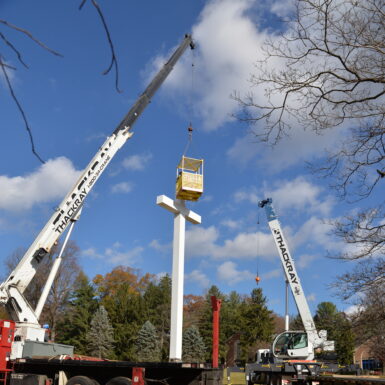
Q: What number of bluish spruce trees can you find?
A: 3